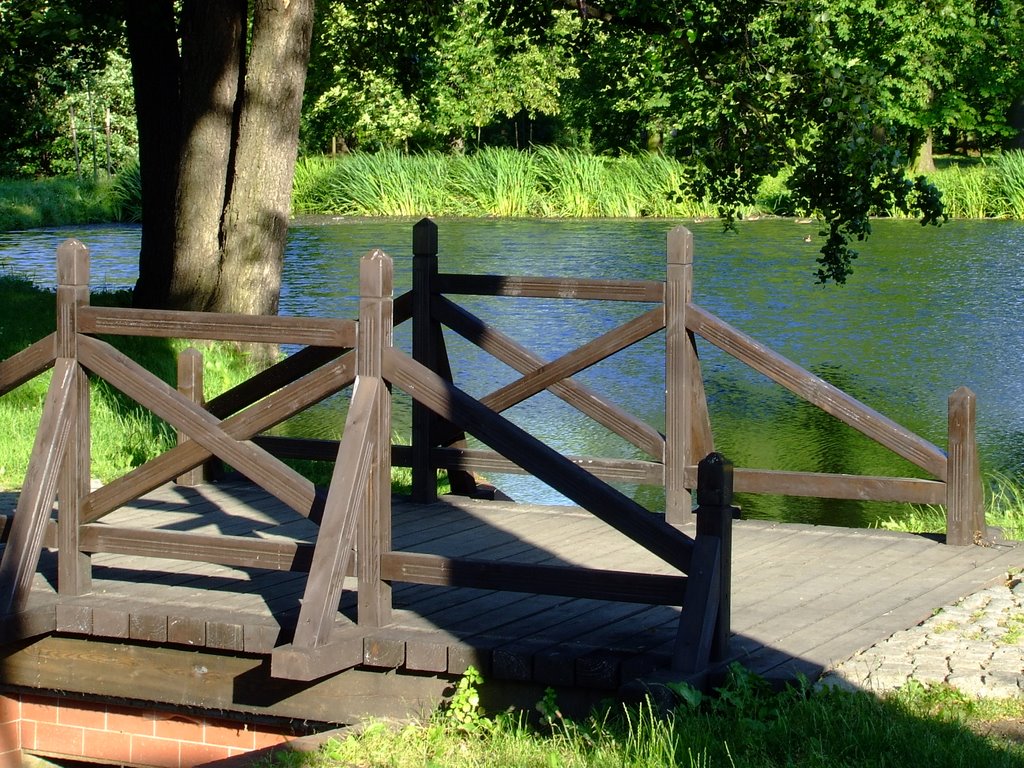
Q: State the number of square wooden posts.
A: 7